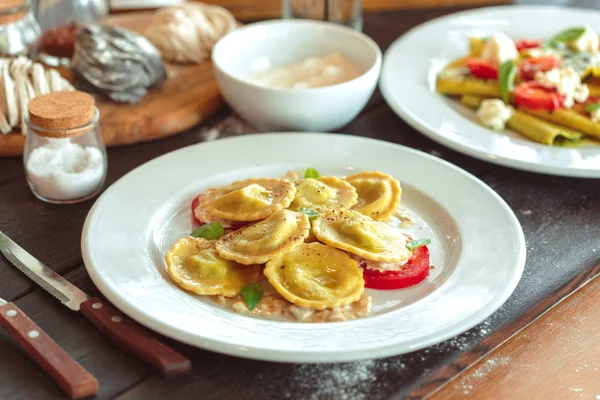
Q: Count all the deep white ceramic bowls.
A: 1